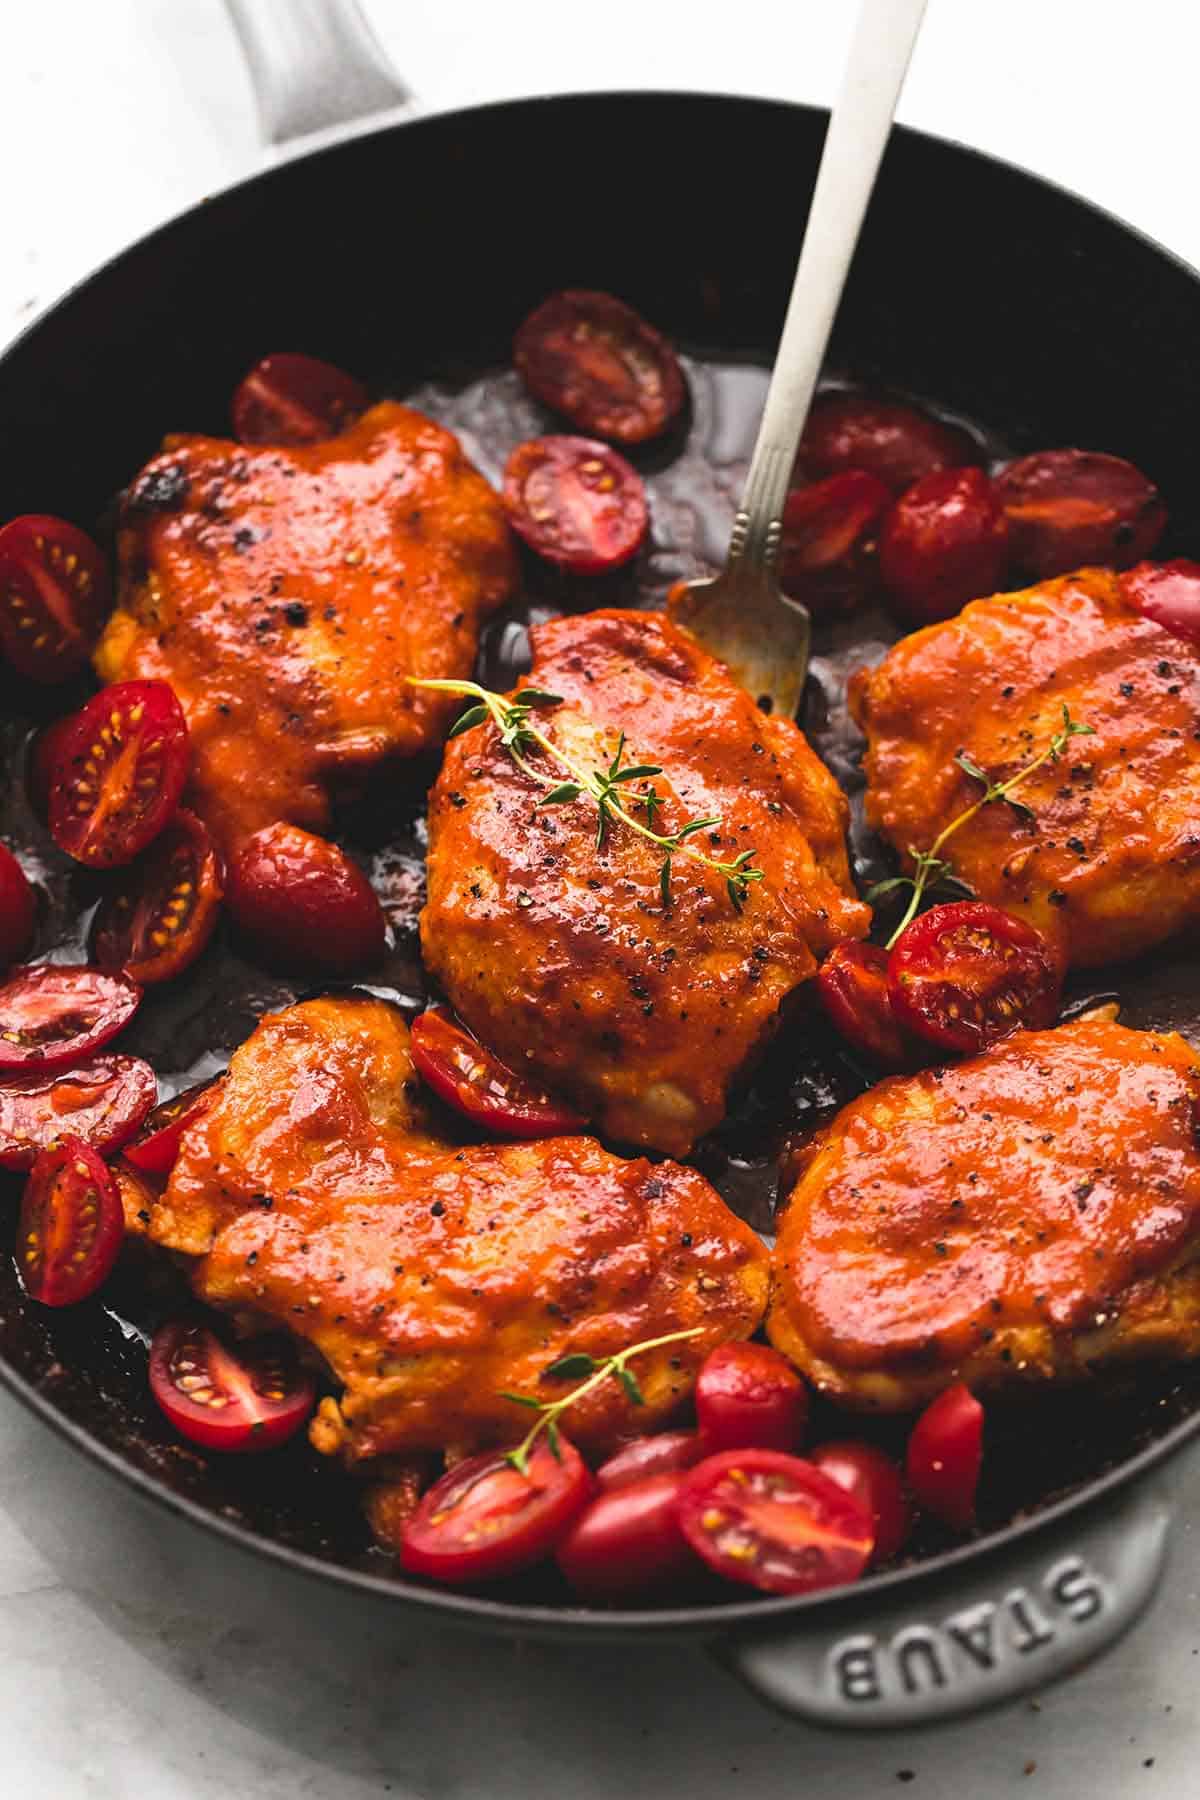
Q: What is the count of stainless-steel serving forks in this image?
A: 1